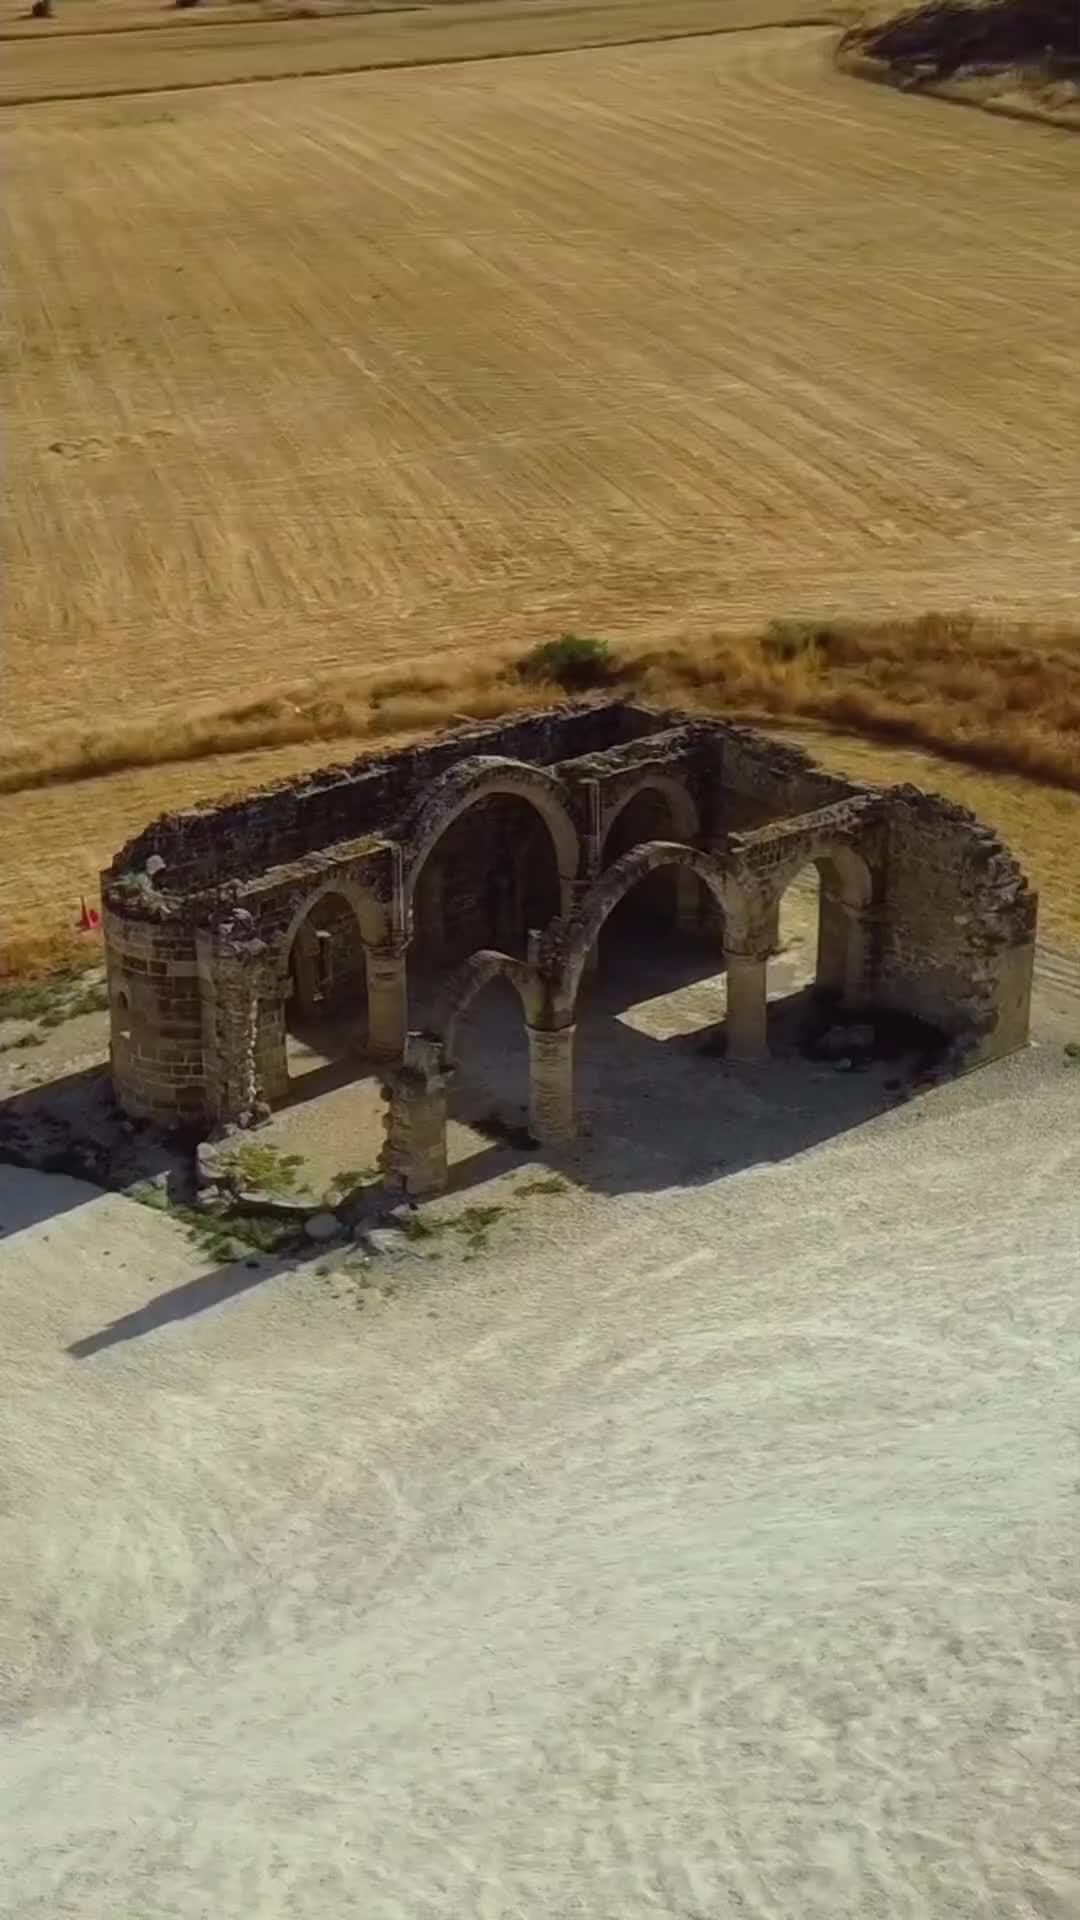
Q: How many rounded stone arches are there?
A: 6